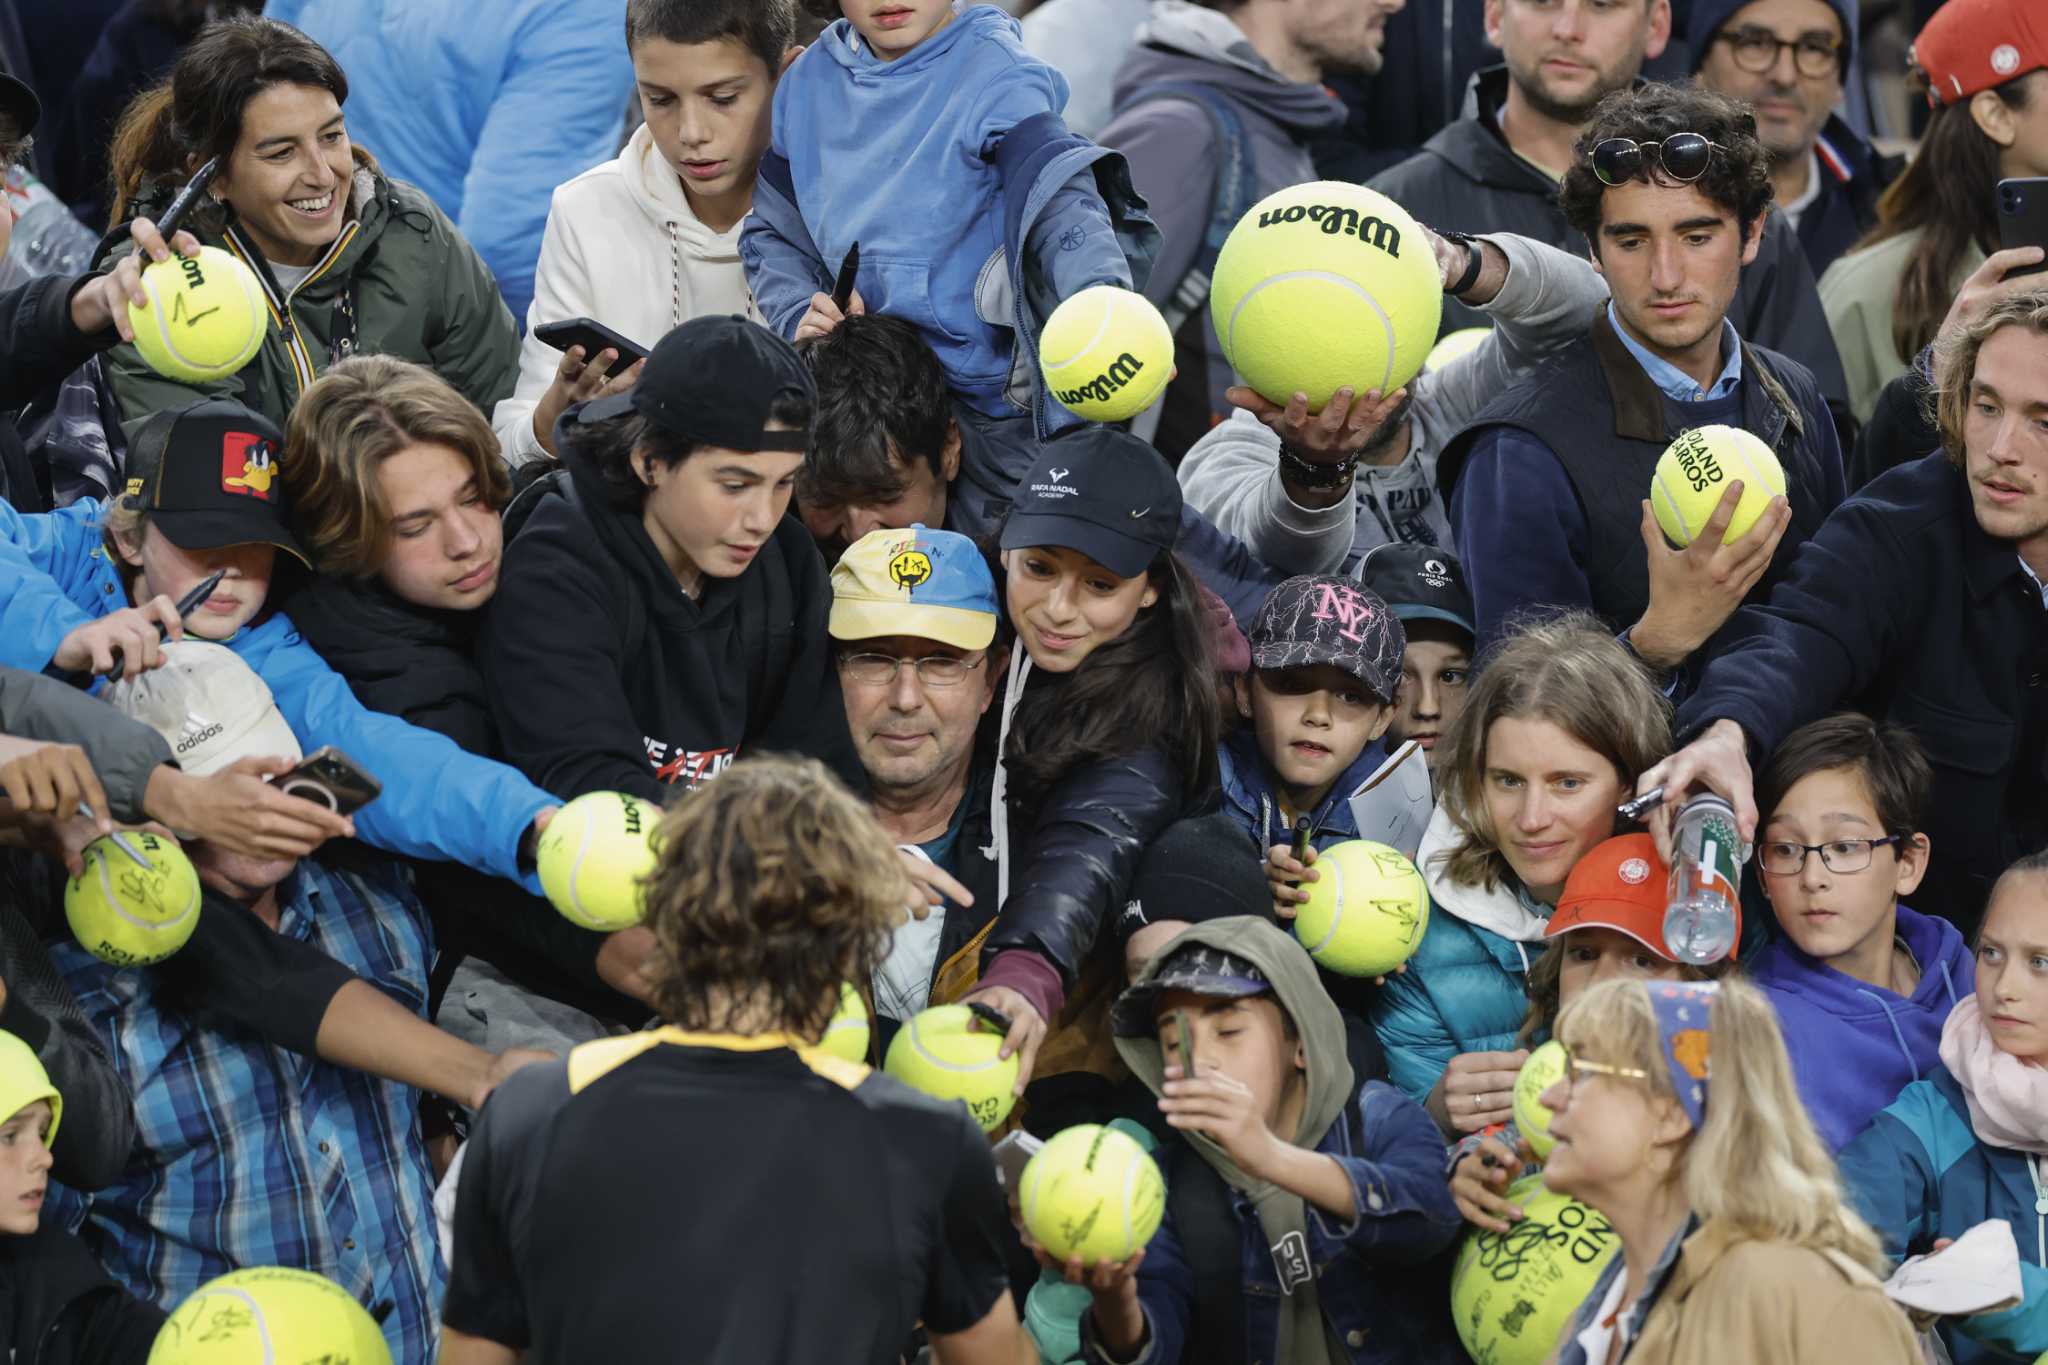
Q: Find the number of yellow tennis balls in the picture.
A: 14